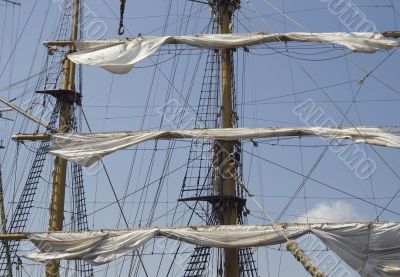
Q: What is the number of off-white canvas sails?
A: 3